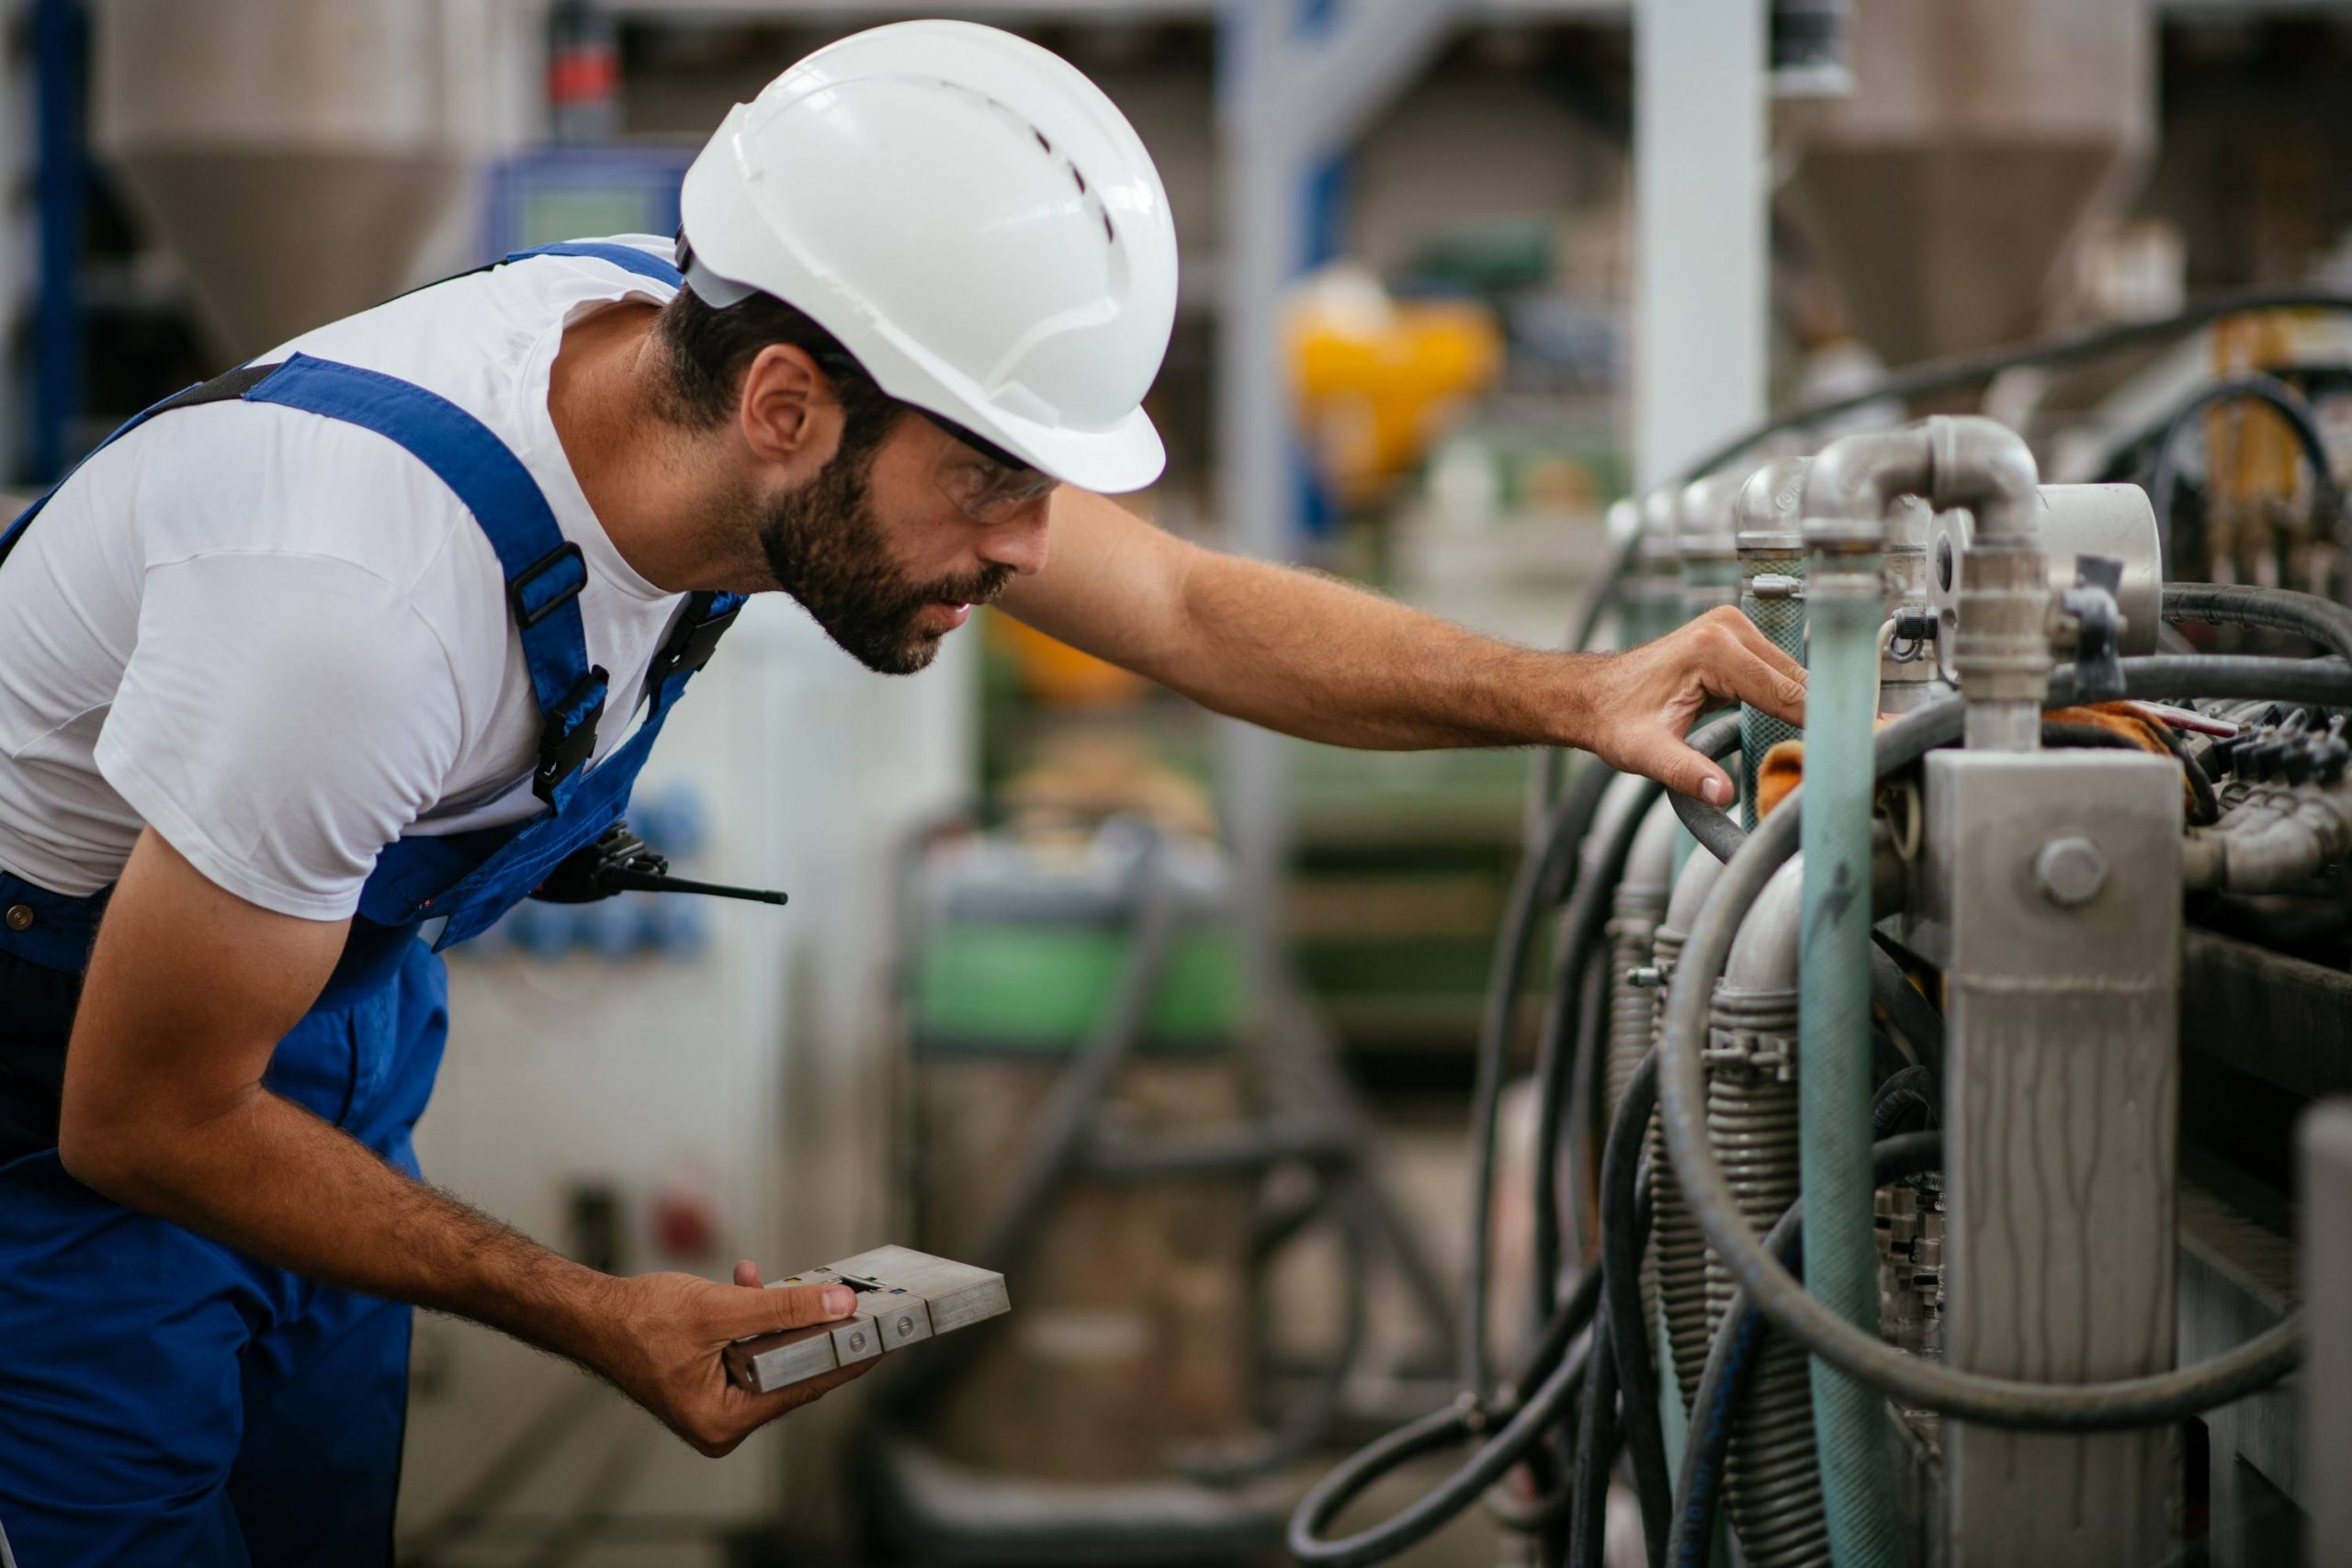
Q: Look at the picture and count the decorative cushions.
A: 0